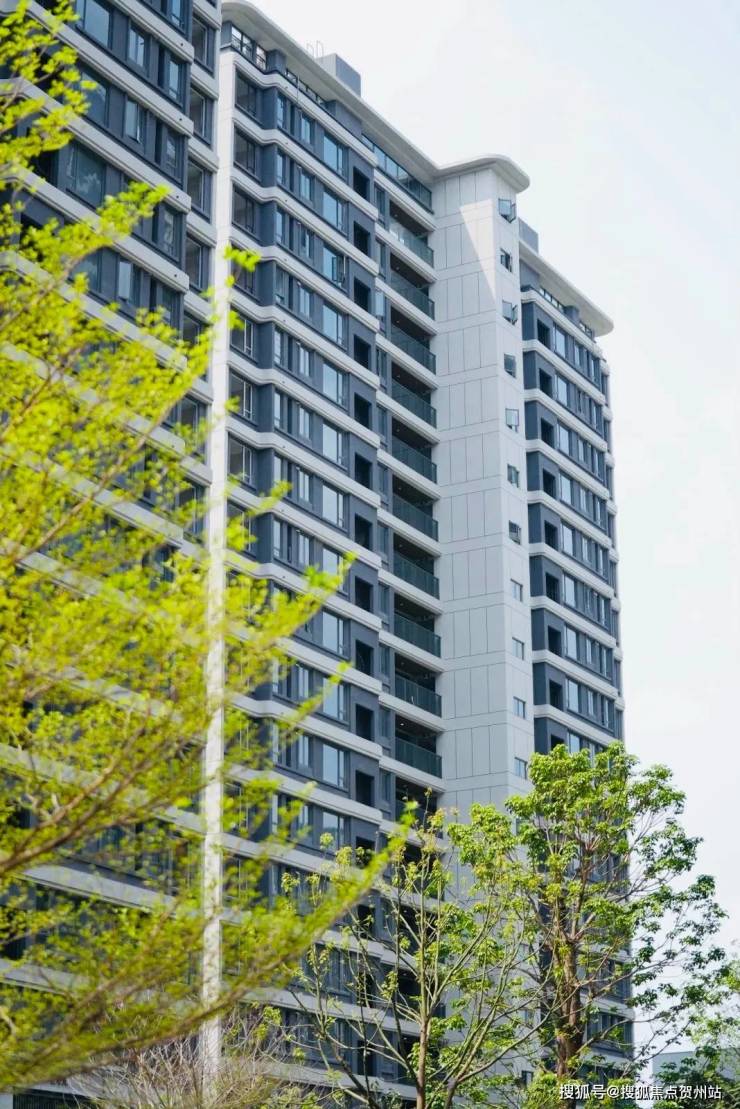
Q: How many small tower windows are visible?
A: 11